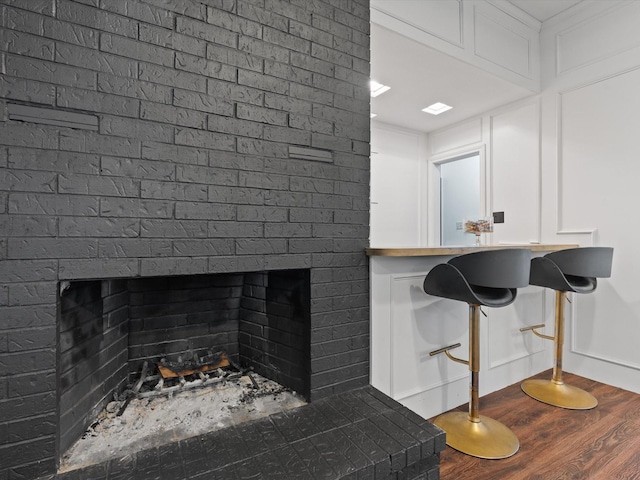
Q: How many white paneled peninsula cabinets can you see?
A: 1